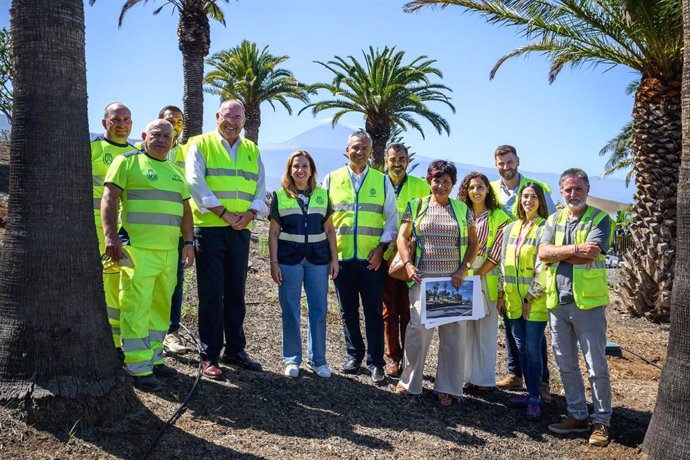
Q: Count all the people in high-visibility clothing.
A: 12